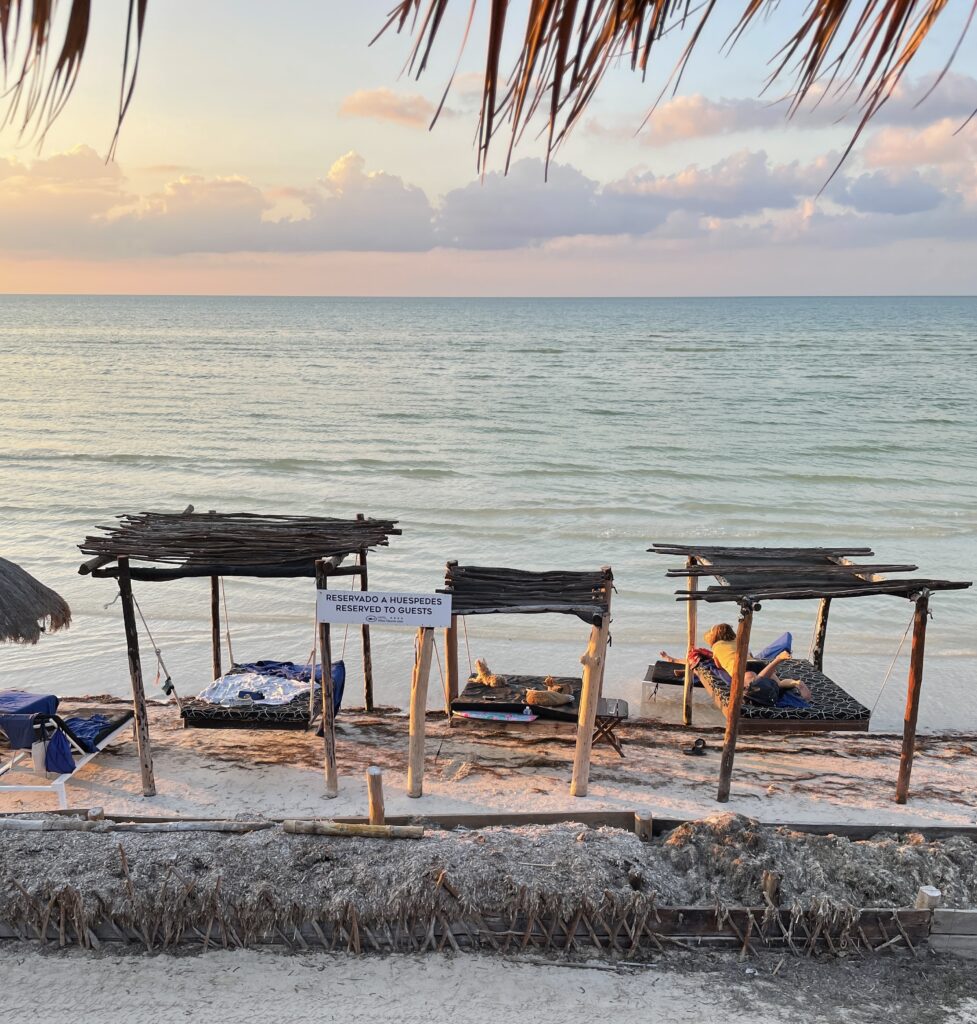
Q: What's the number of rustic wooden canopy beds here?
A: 3